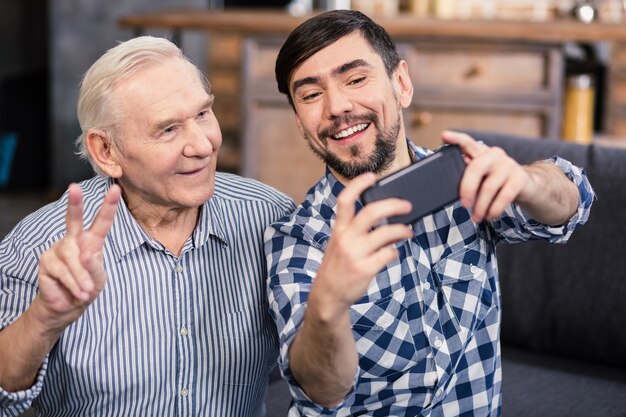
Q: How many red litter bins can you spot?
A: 0